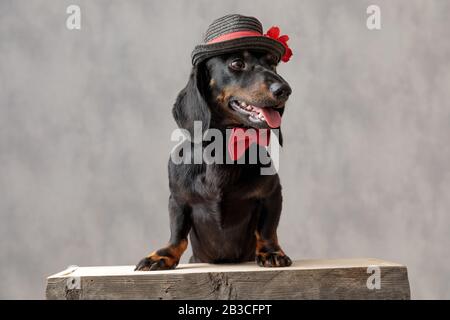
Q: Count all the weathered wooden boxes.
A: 1